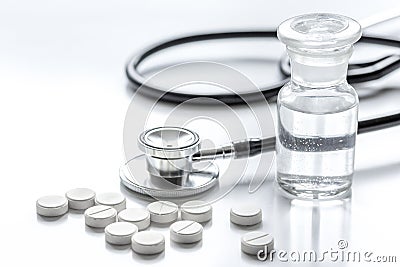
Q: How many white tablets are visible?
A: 12